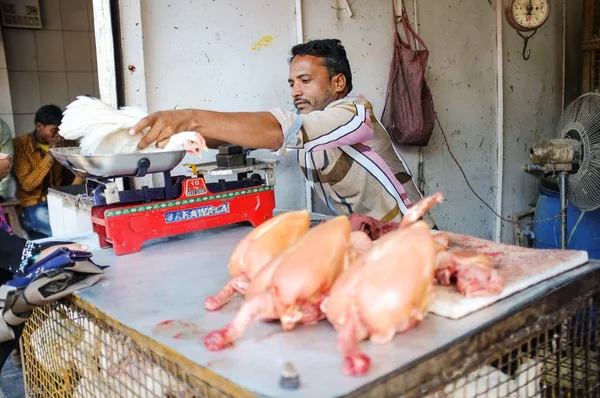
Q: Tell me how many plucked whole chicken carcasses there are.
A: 3